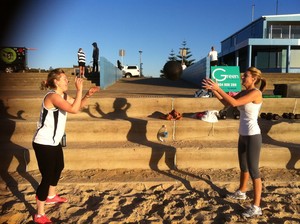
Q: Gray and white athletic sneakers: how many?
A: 2